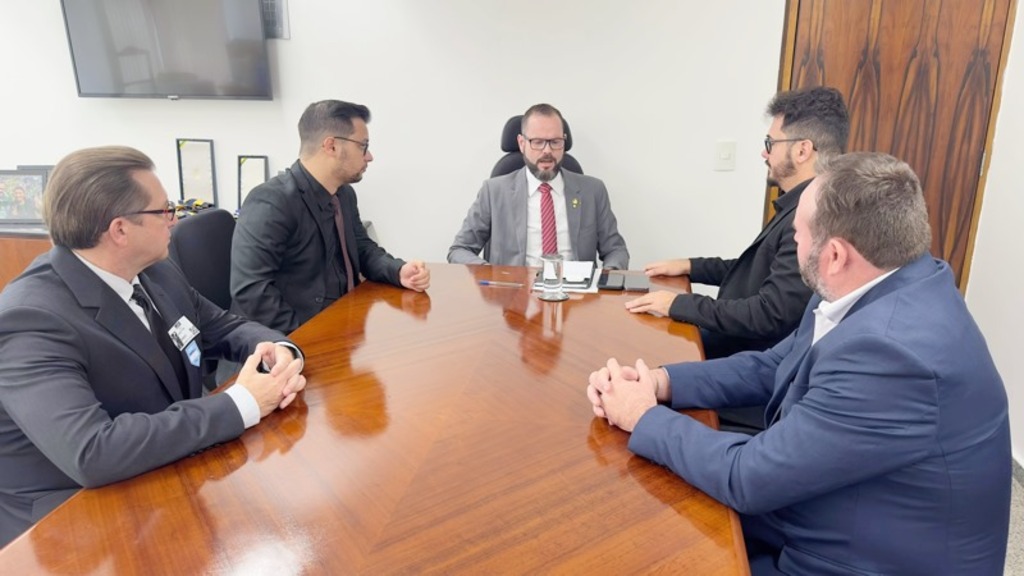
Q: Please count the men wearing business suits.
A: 5